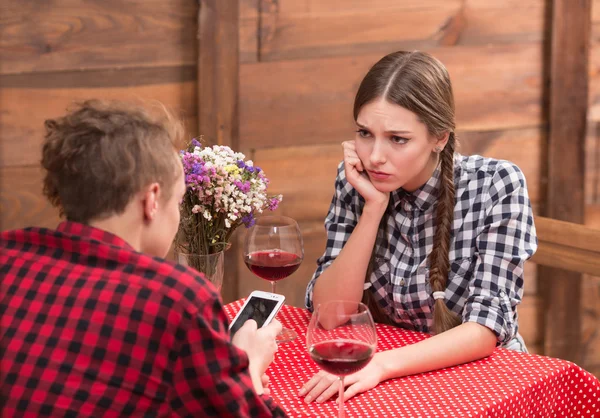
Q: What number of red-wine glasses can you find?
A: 2